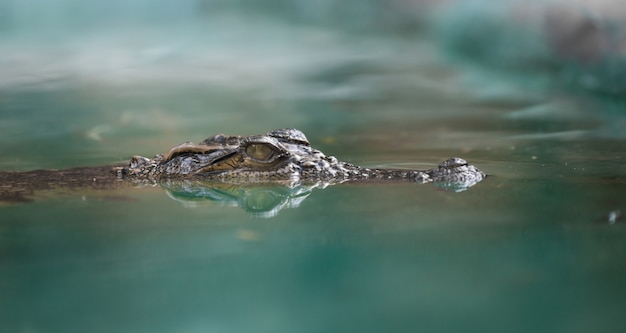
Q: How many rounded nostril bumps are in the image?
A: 1